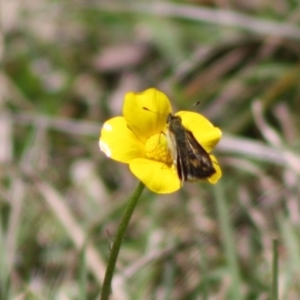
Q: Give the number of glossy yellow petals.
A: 5